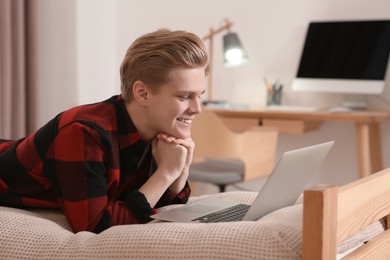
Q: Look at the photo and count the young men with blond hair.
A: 1